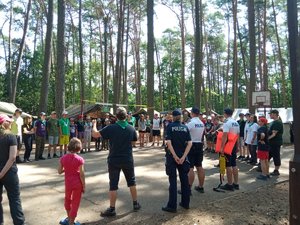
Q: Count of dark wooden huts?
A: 1